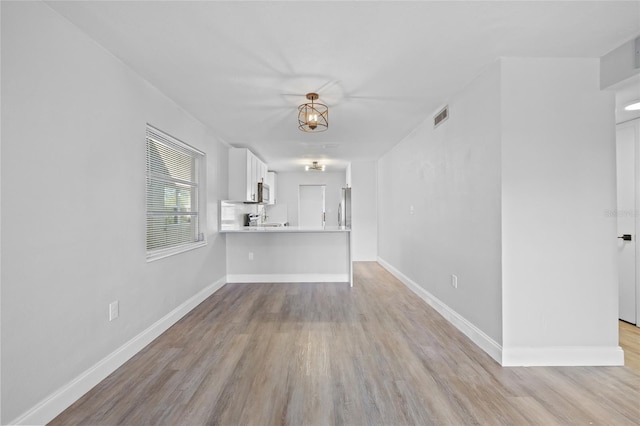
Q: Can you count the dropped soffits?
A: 1